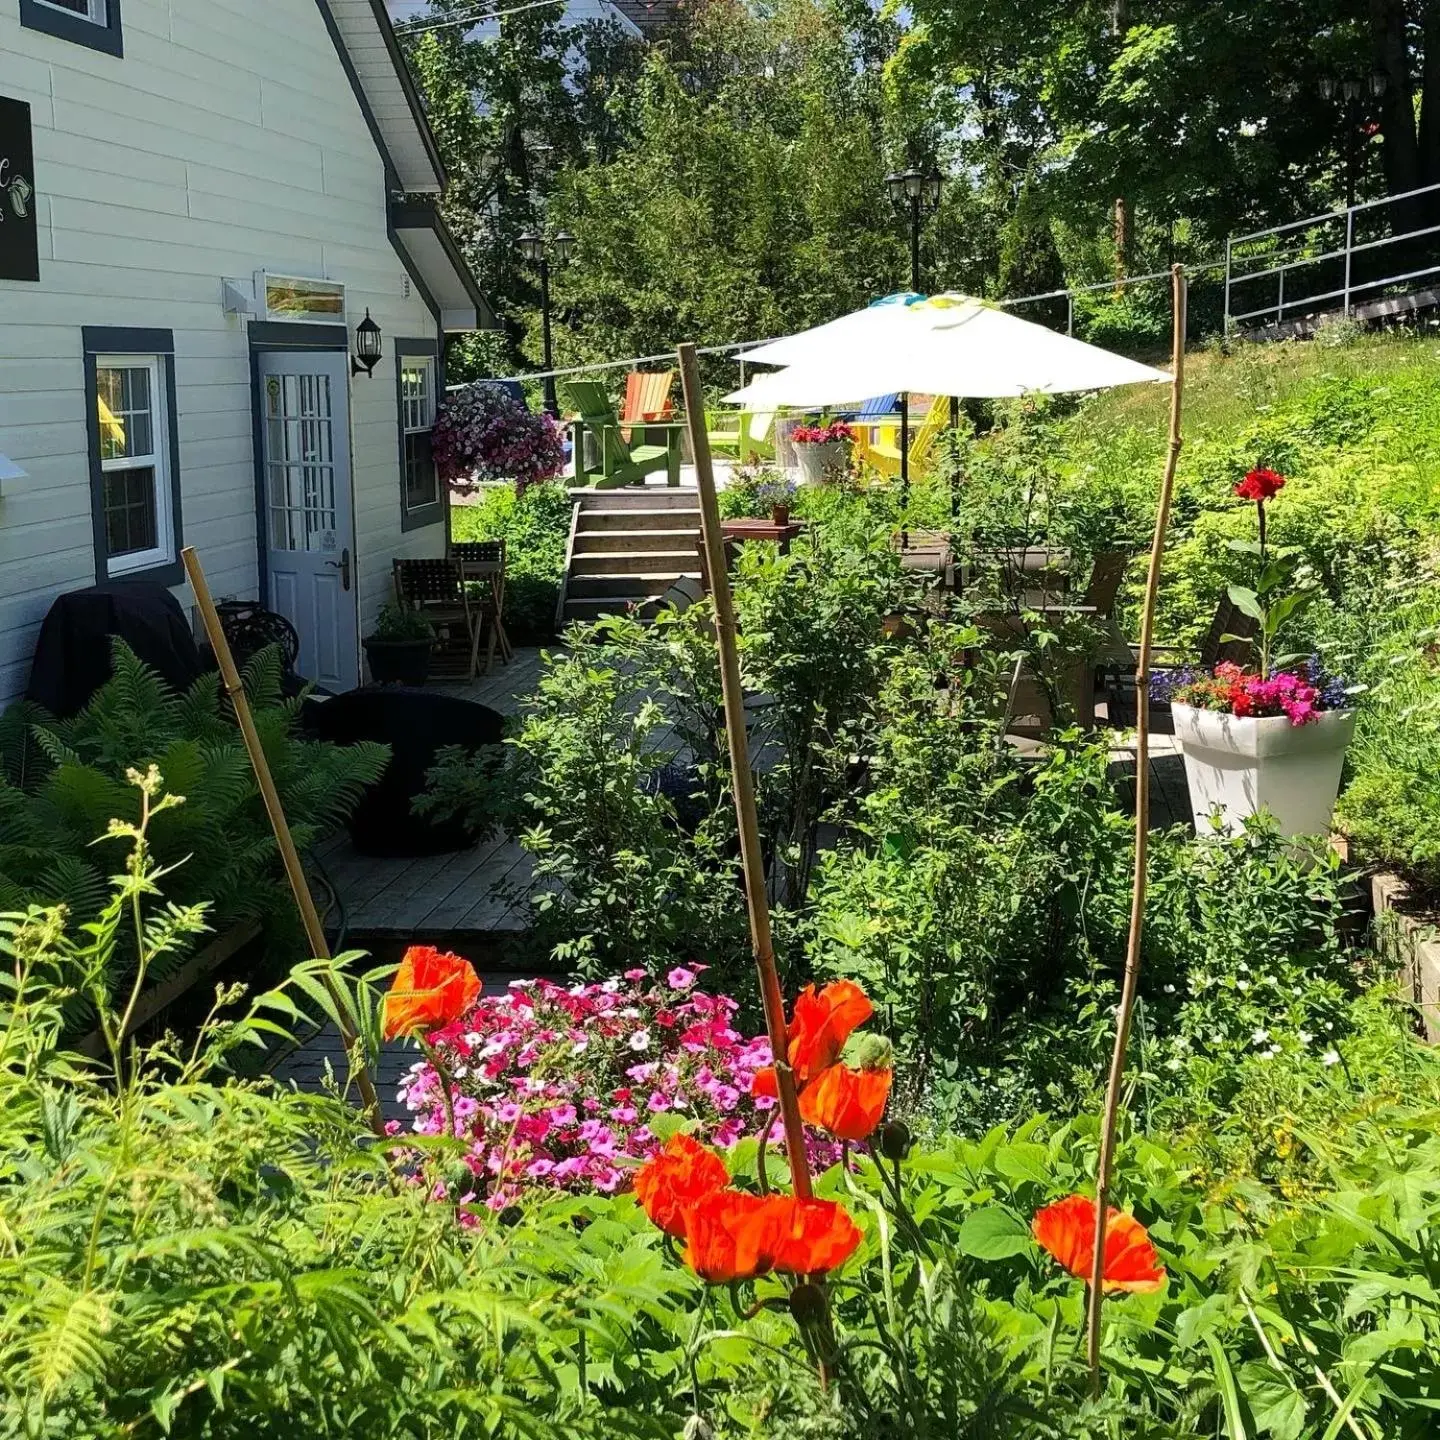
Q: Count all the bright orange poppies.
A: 7